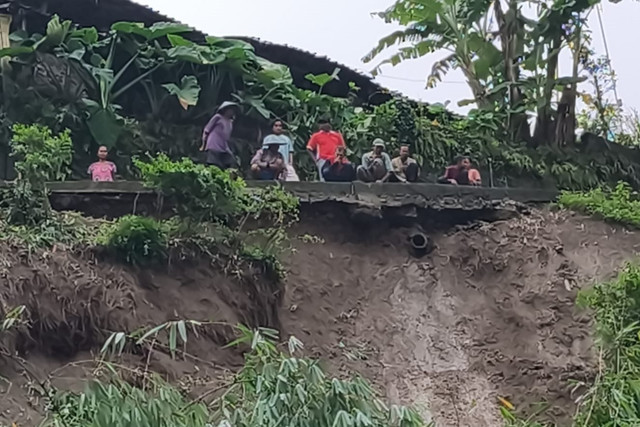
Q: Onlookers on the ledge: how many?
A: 10